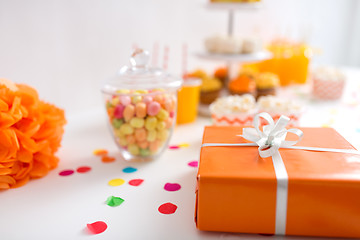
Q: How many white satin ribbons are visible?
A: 1